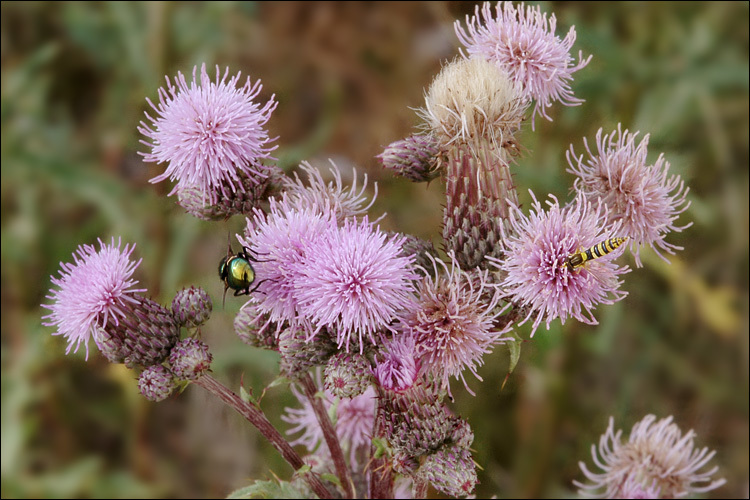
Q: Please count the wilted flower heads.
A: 1